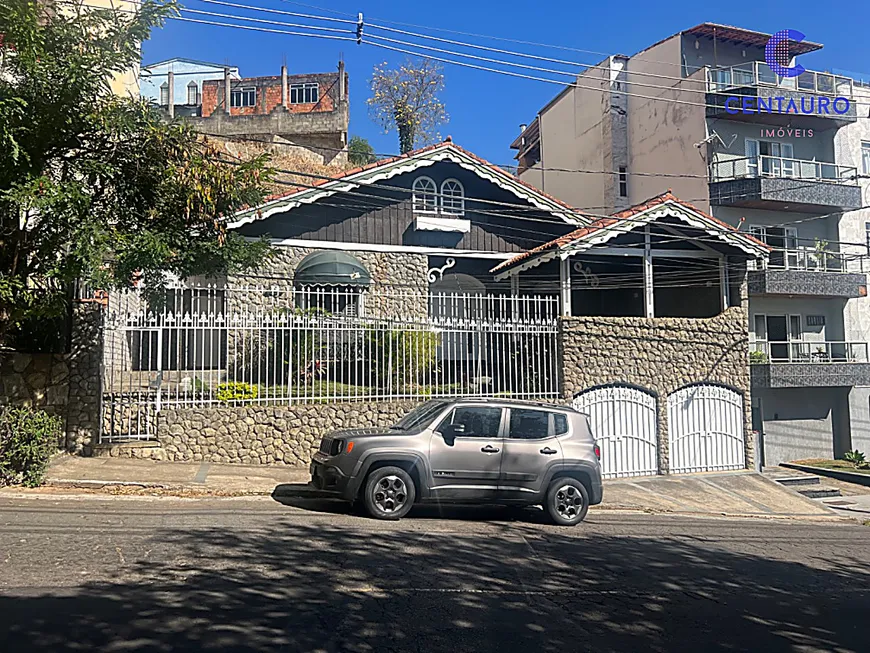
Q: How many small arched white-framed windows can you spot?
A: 2